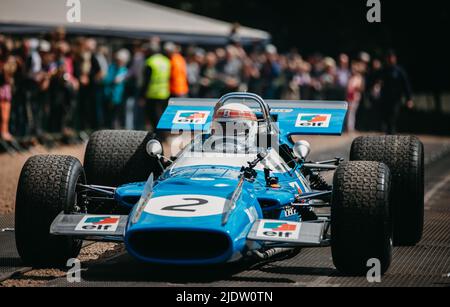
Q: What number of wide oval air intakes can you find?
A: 1